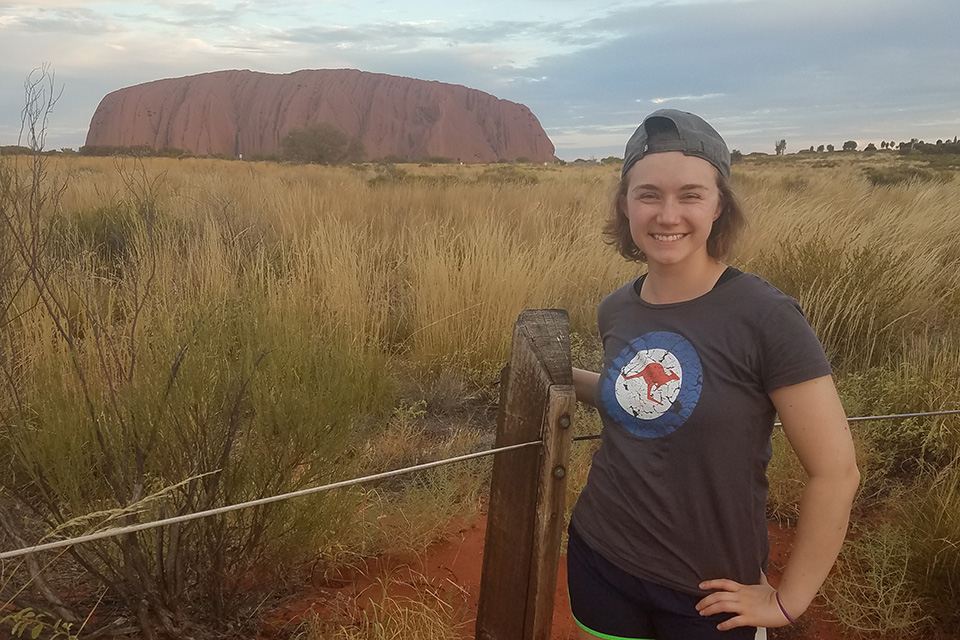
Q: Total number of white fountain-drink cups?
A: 0